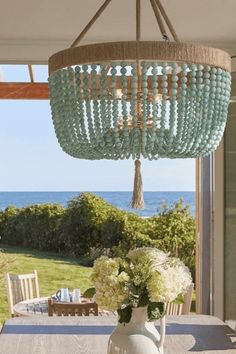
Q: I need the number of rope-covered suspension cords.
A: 4